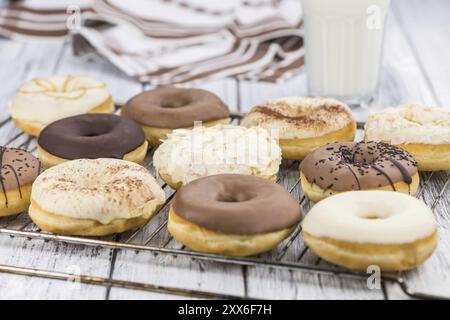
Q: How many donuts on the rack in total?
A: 11